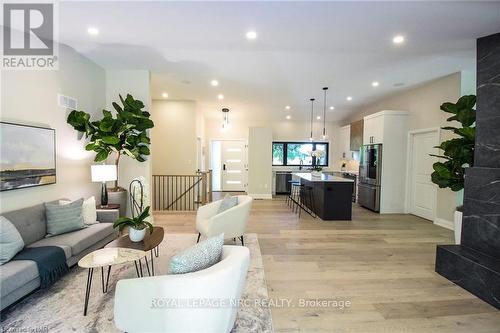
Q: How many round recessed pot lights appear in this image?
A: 12